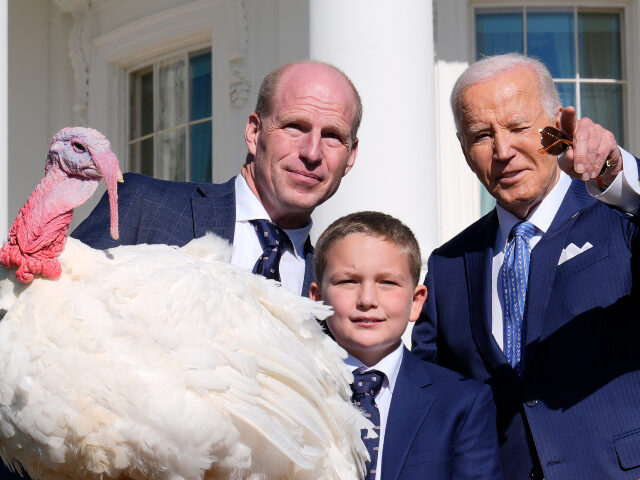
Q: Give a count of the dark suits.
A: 3